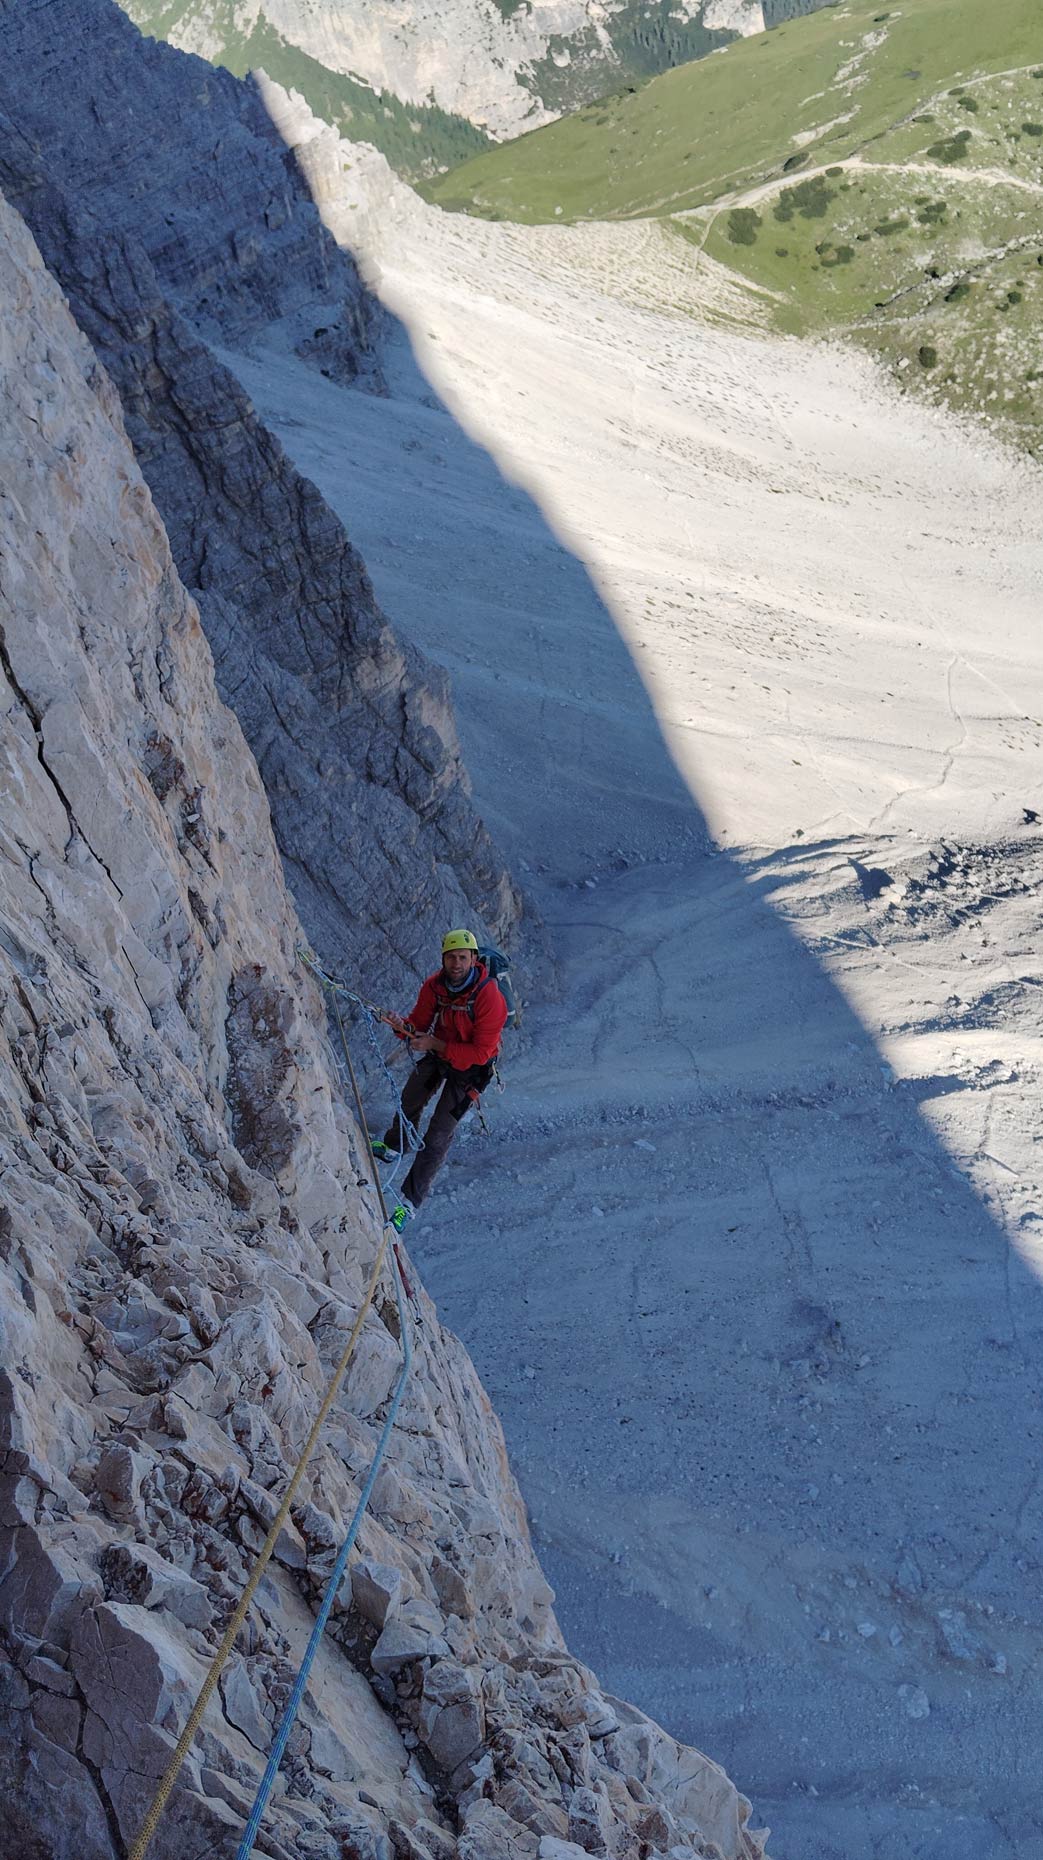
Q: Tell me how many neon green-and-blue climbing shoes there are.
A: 2